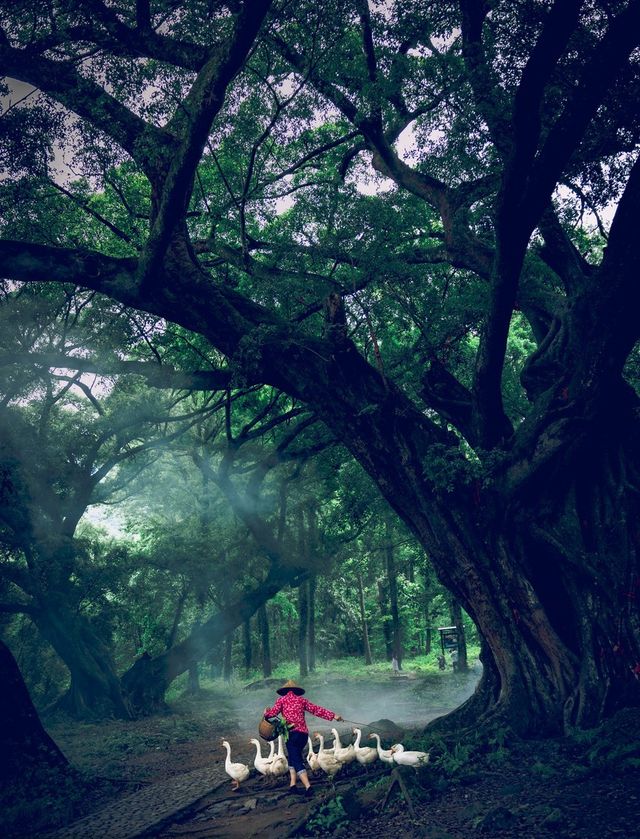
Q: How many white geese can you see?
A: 11